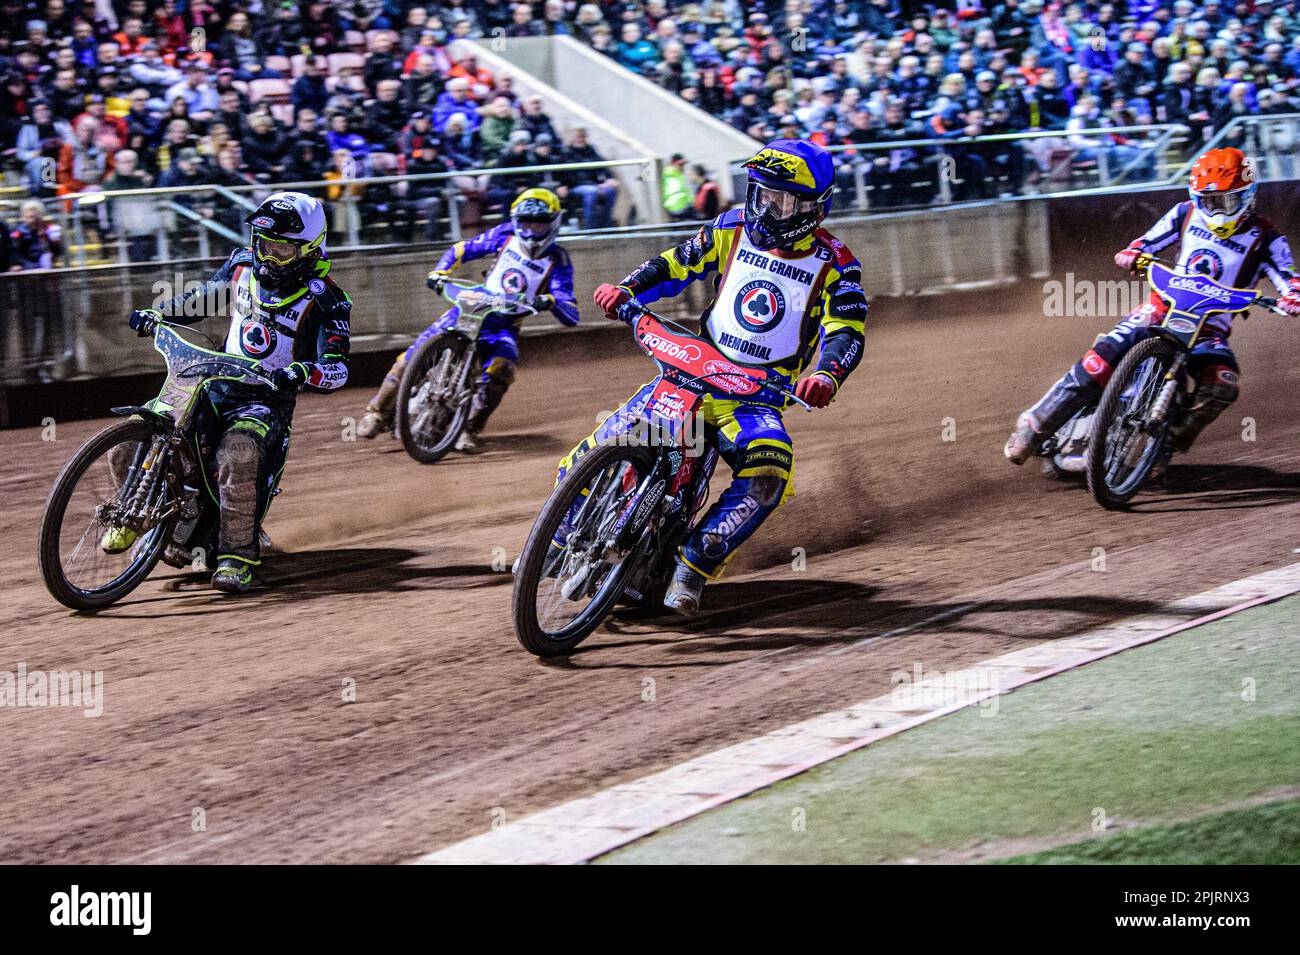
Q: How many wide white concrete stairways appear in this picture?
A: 1